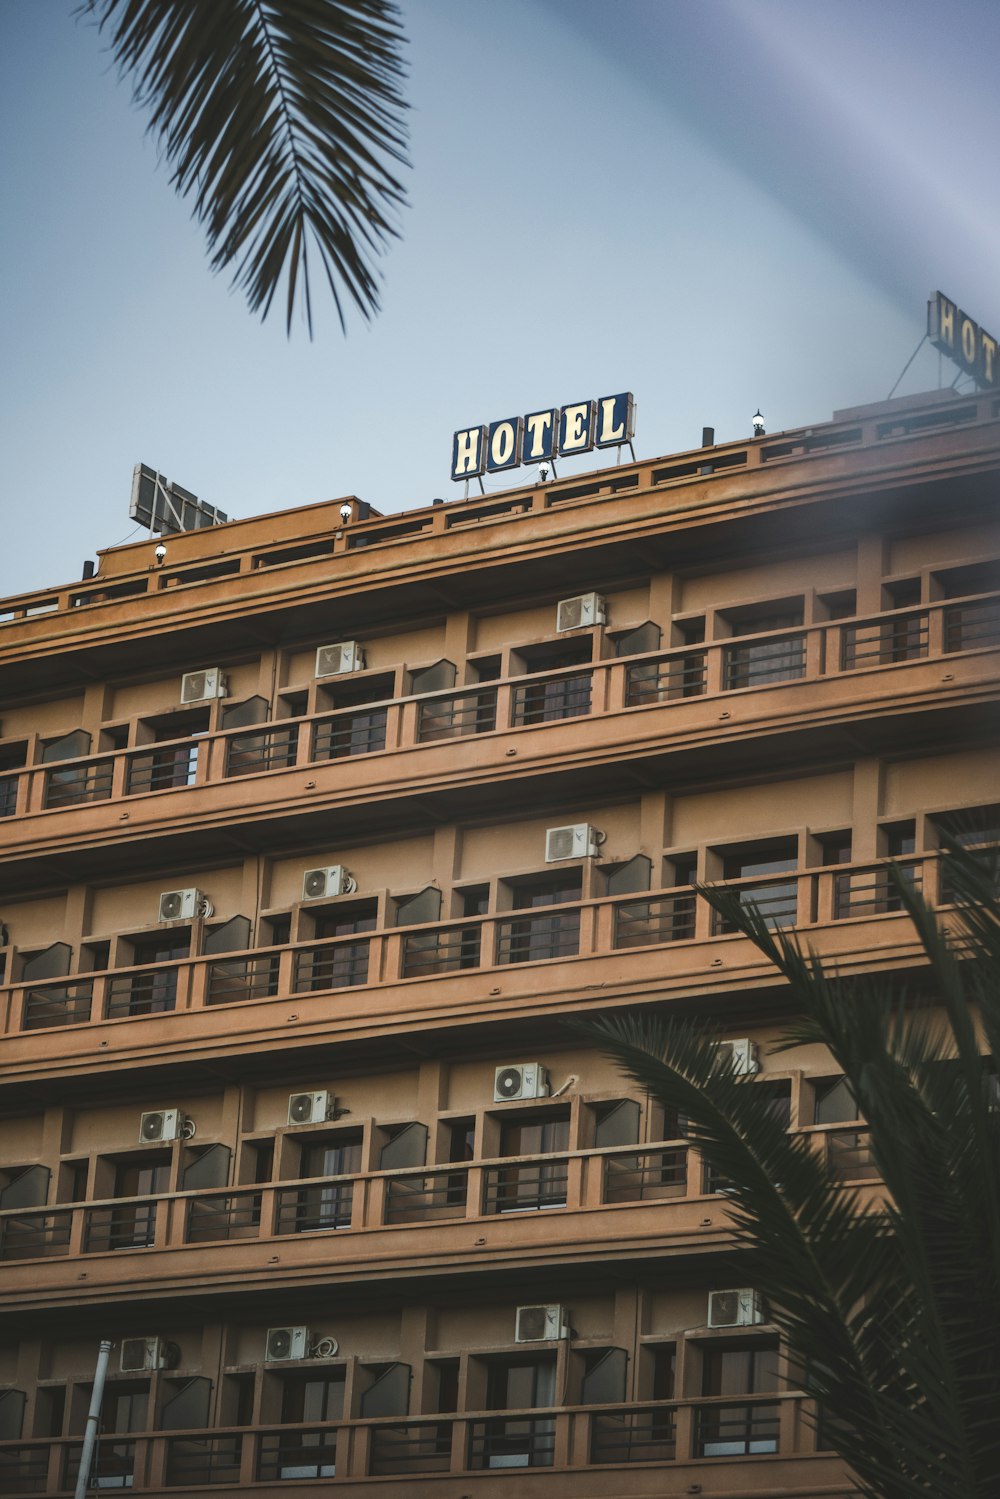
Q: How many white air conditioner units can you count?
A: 14